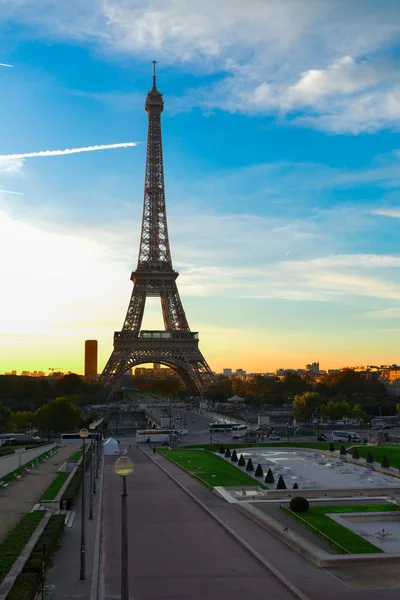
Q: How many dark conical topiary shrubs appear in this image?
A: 14